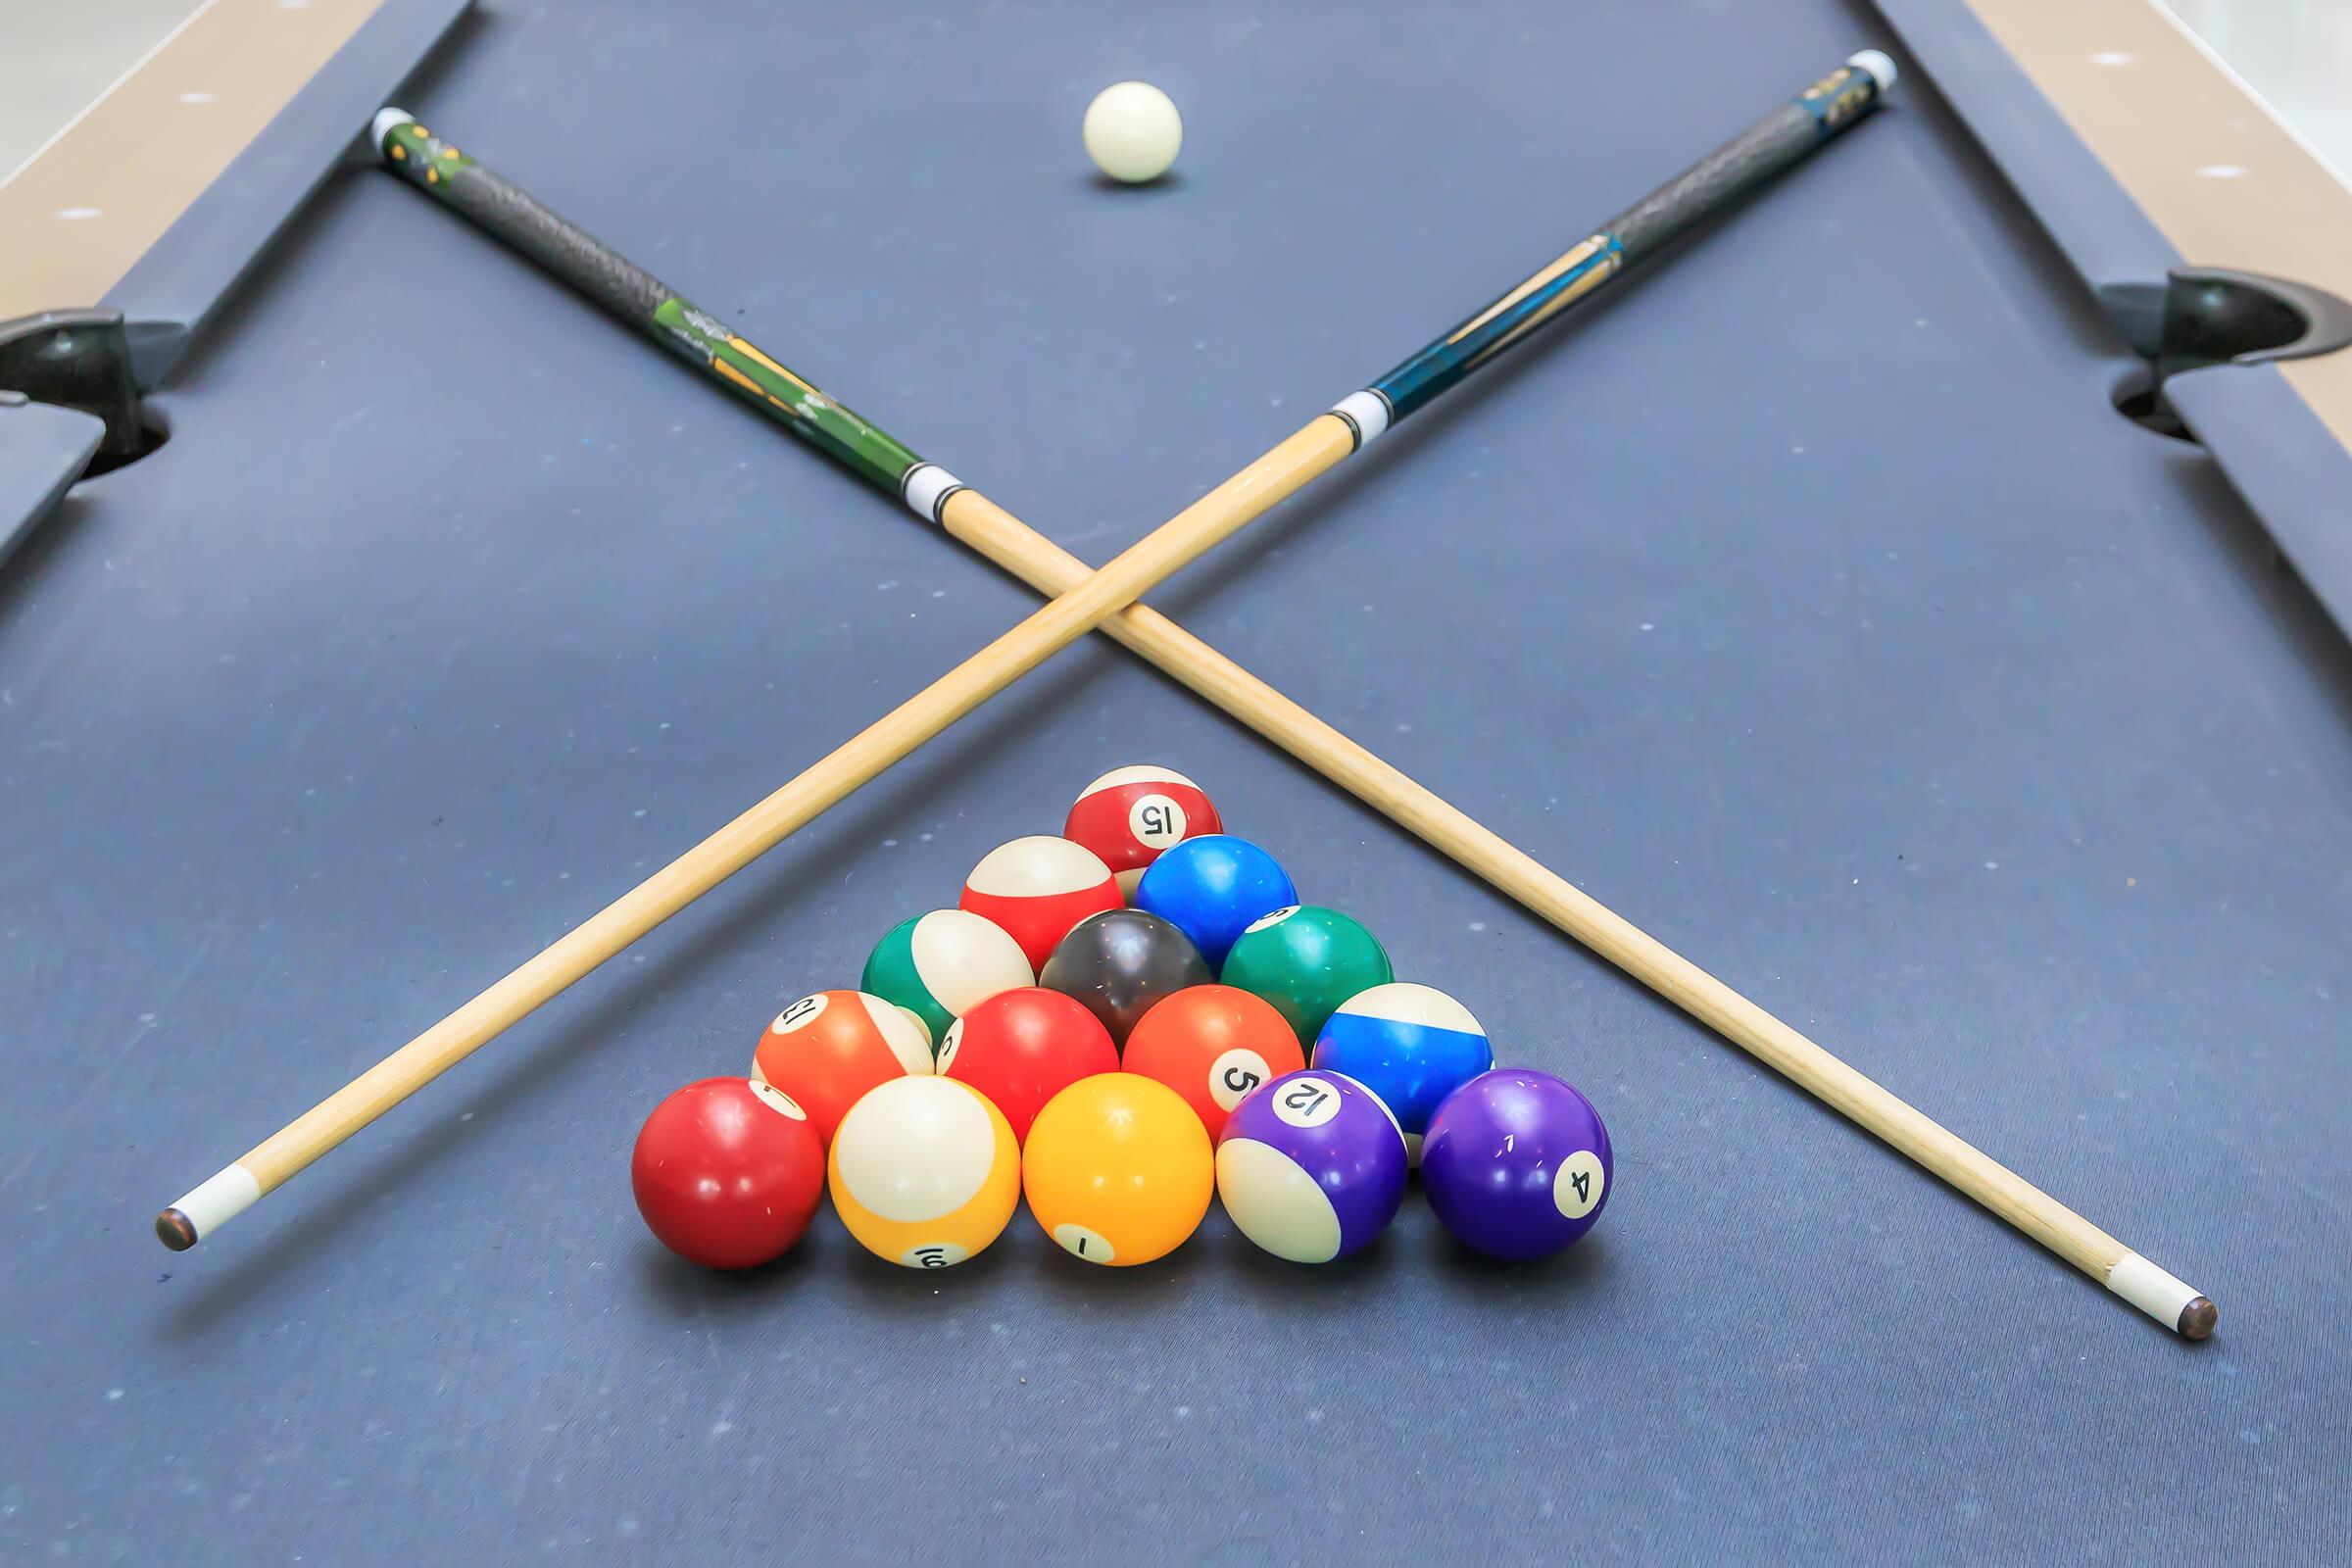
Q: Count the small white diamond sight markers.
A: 5